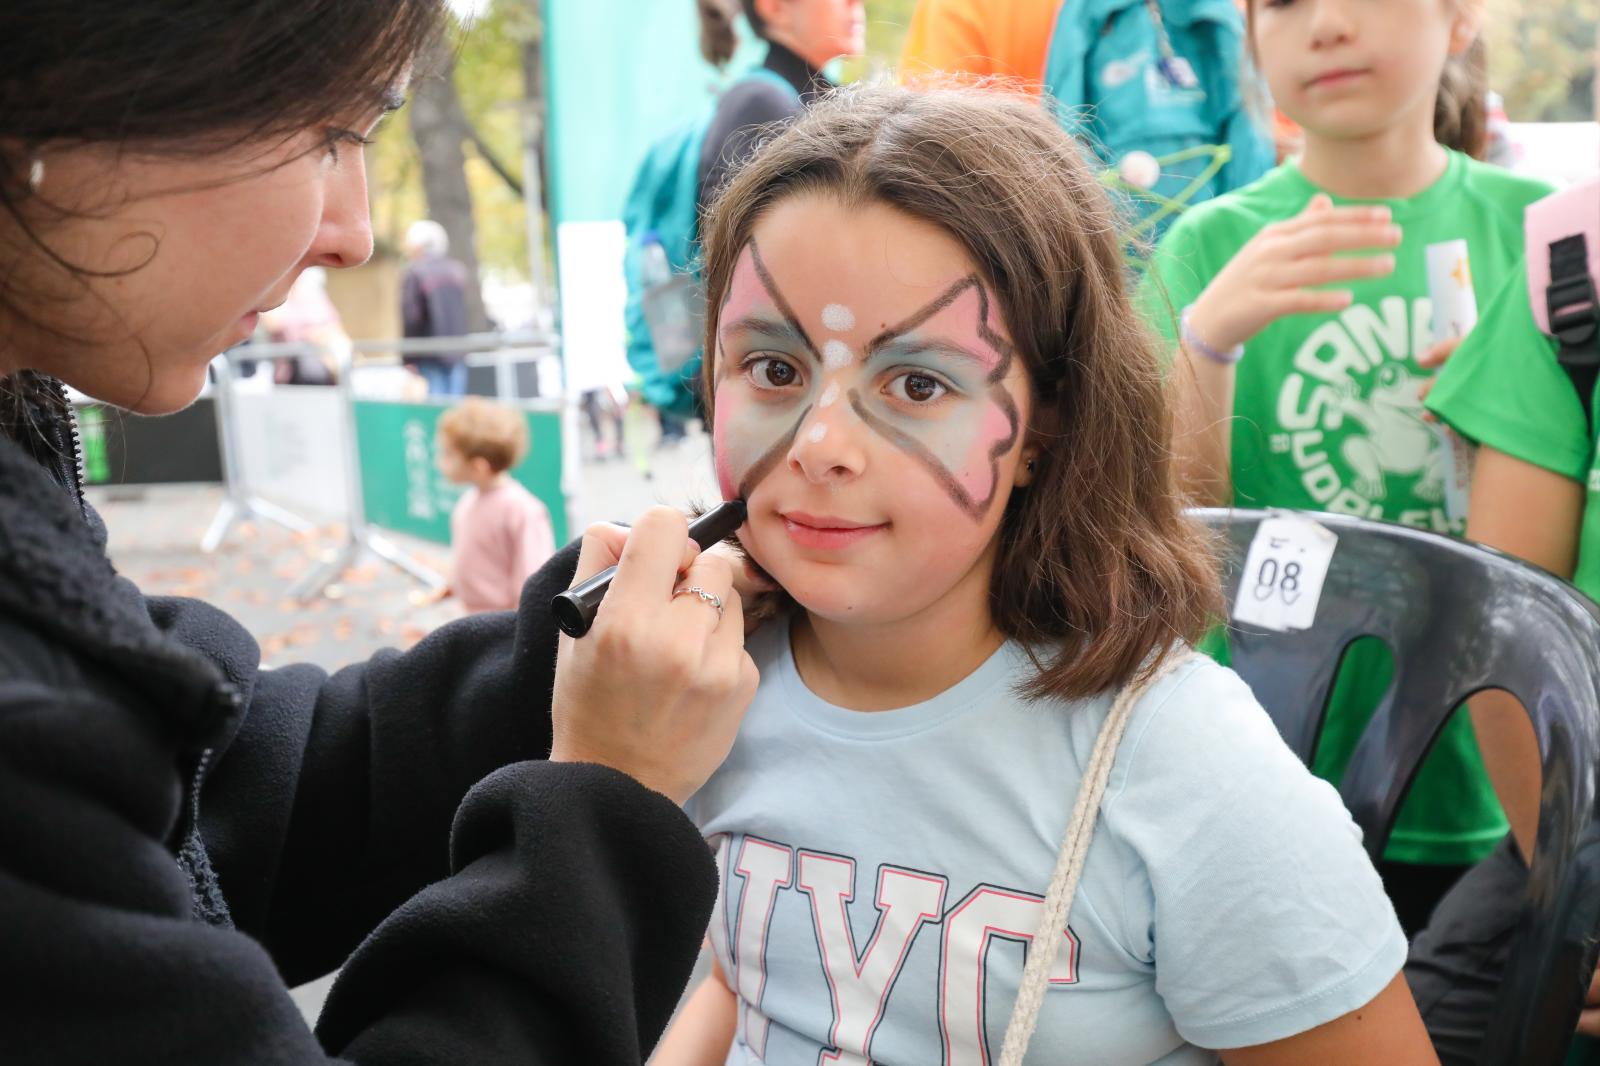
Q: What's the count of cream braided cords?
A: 2